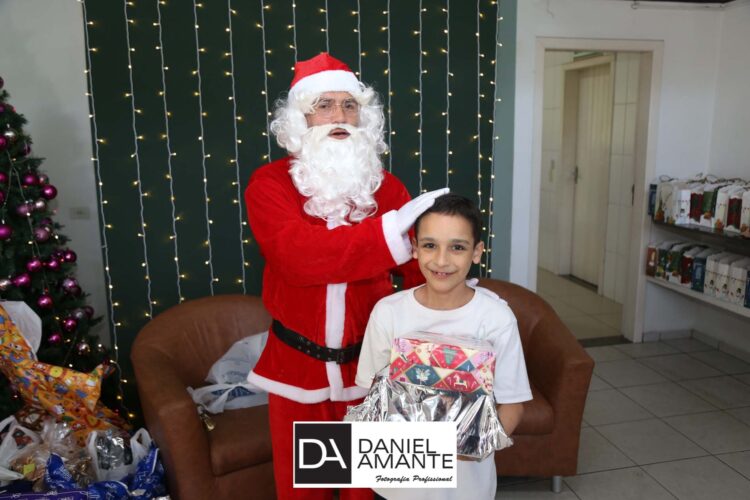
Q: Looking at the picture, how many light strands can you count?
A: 14